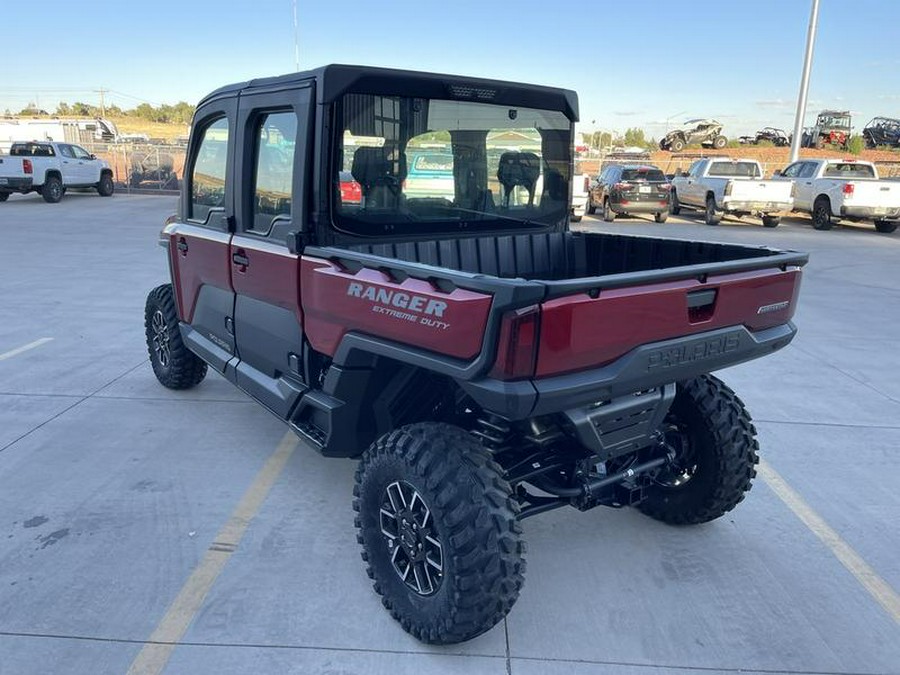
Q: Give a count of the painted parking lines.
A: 3